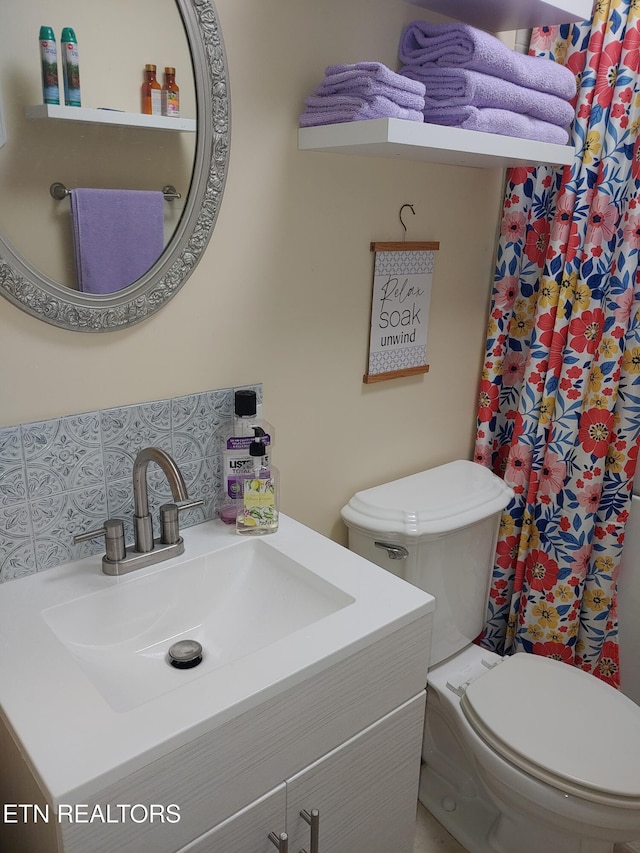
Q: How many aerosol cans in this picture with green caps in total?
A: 2